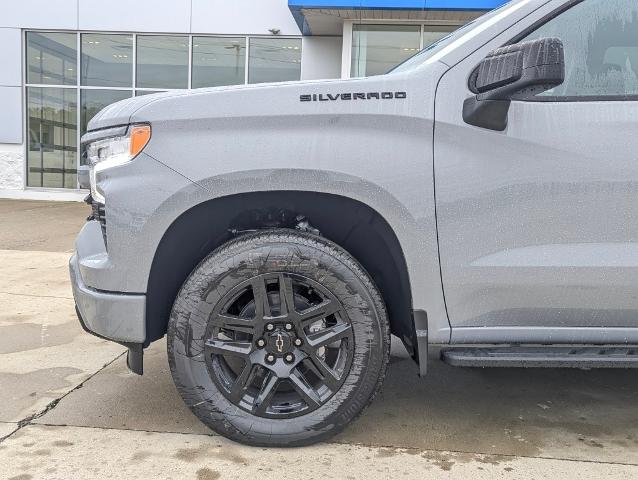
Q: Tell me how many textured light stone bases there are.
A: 1